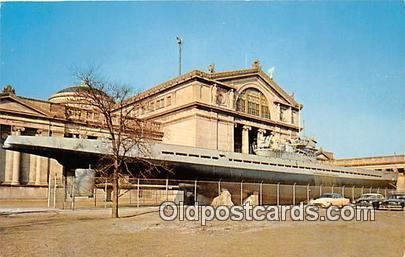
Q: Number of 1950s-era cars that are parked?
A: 3